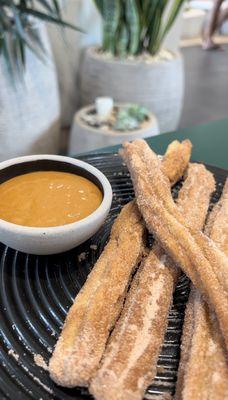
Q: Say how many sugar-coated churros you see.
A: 4